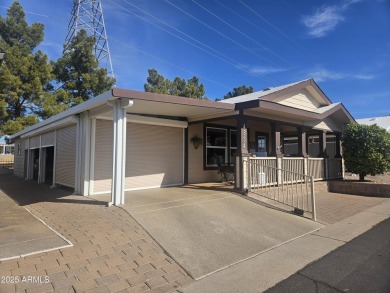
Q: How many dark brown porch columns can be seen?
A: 5